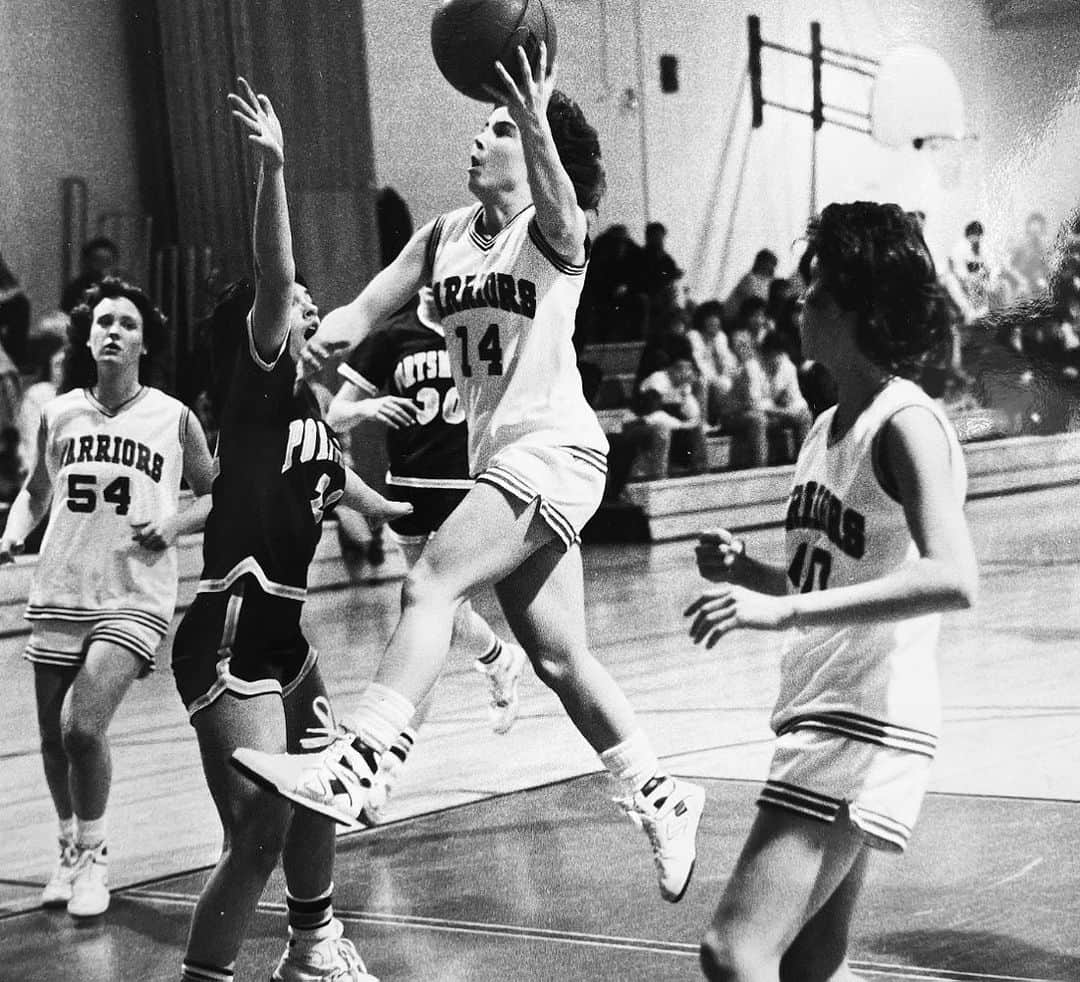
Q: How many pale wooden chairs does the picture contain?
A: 0